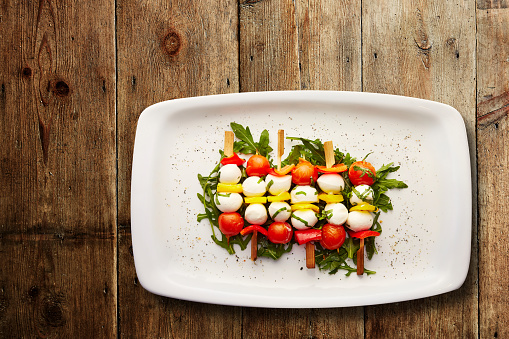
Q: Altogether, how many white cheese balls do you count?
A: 12